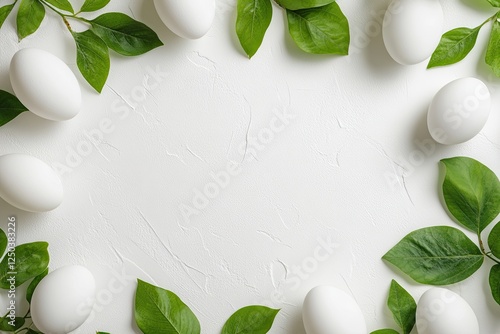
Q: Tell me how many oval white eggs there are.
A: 8